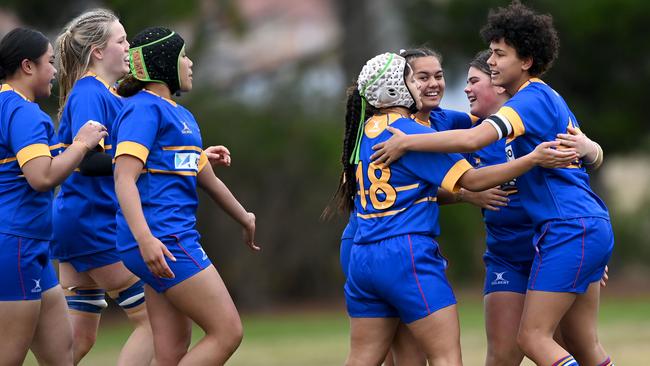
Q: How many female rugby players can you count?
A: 7